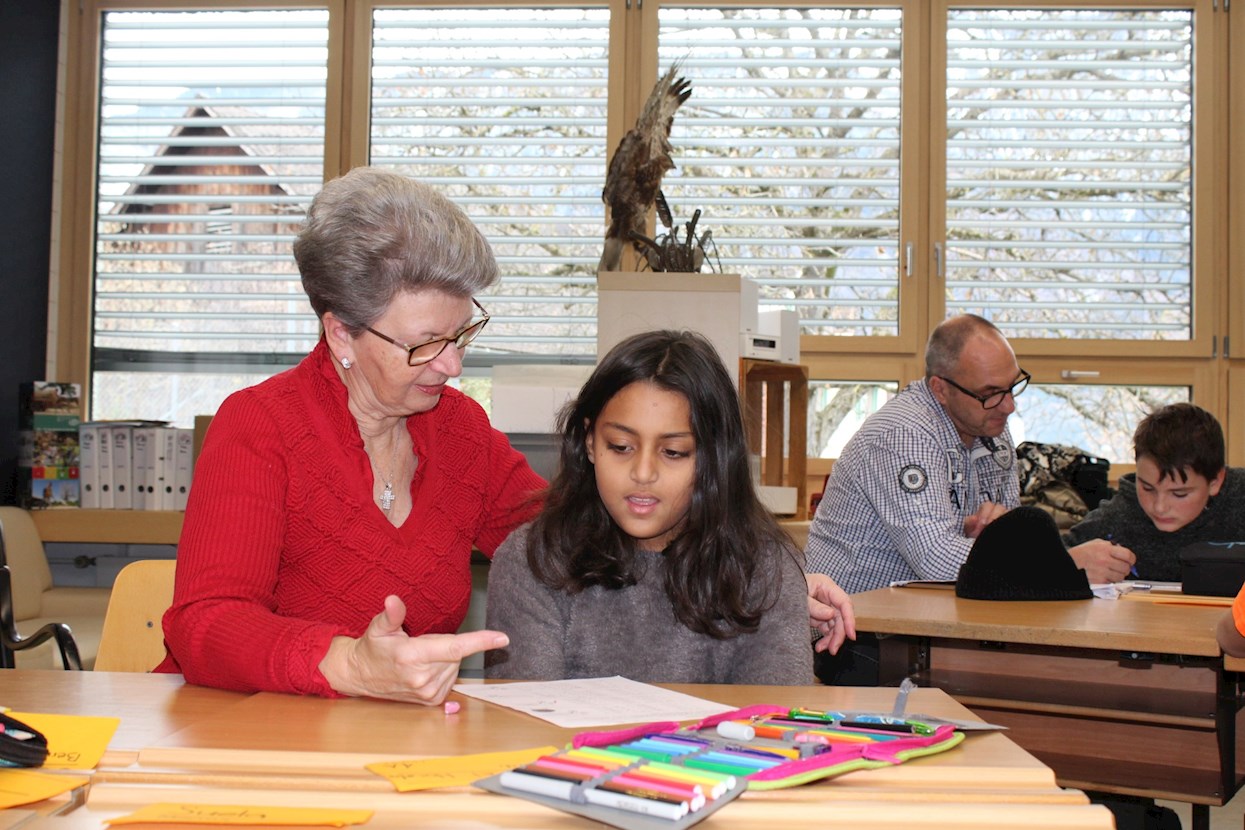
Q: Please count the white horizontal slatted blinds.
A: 4